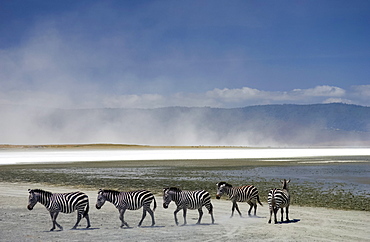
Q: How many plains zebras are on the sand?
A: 5